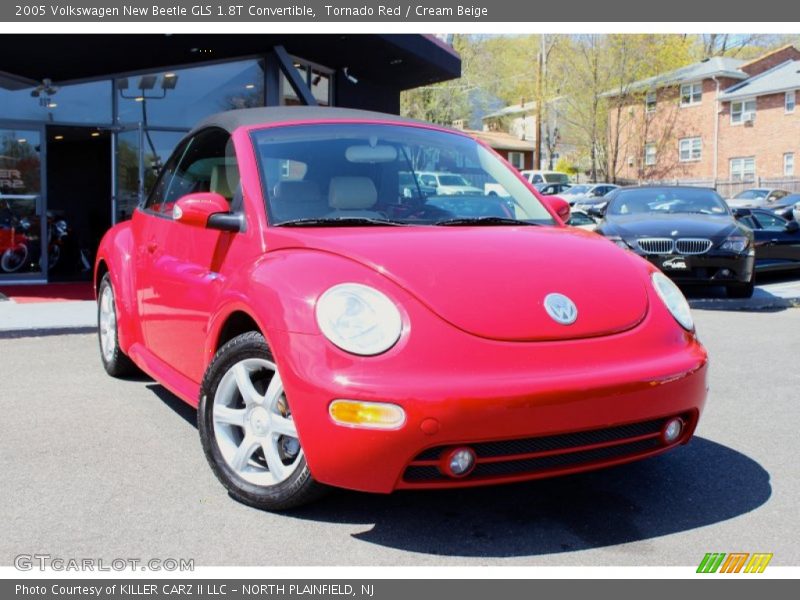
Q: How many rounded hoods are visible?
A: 1